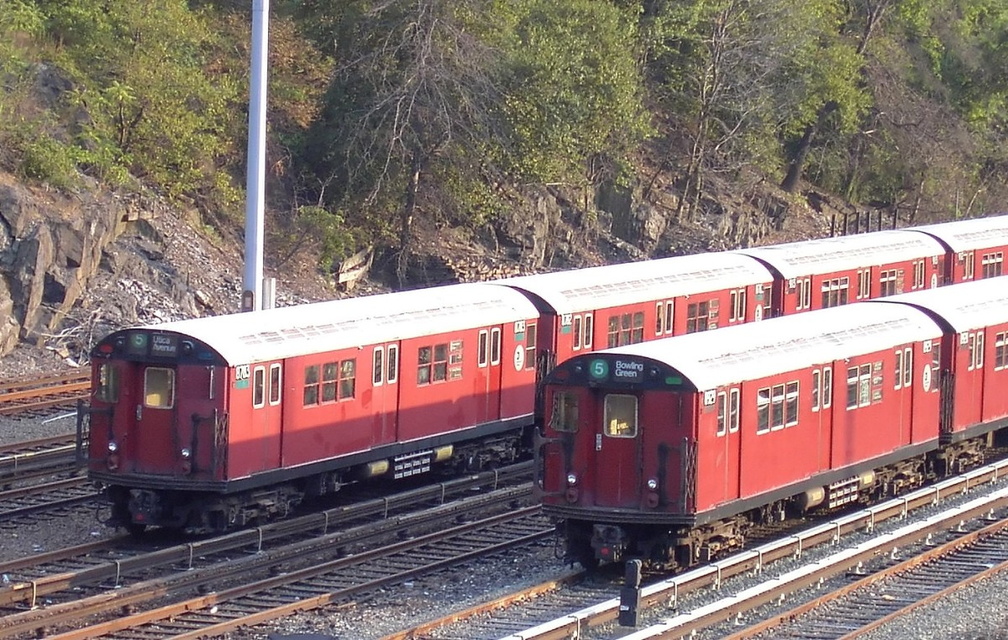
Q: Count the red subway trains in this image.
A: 2